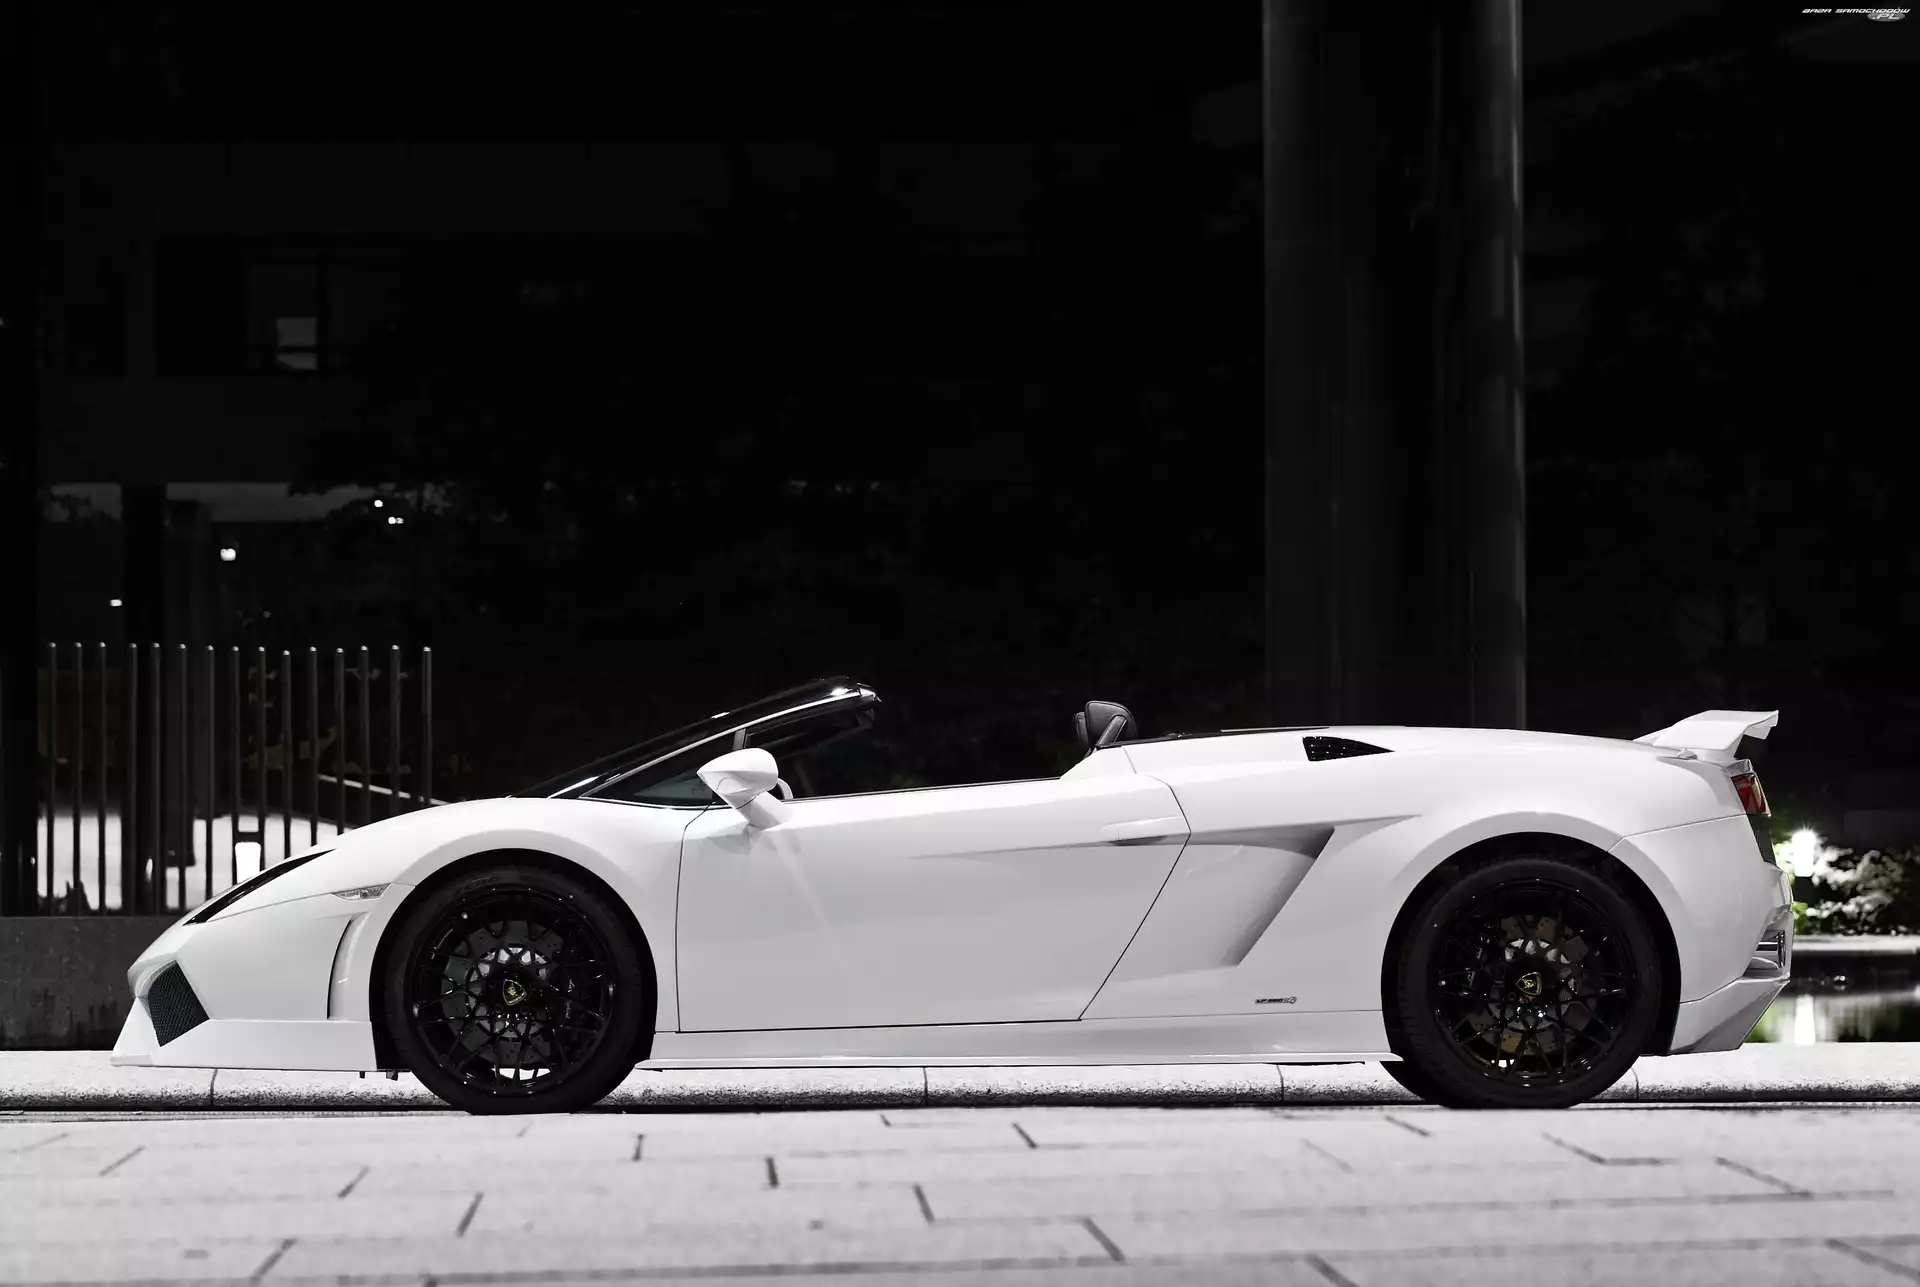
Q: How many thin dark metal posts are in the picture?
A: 15